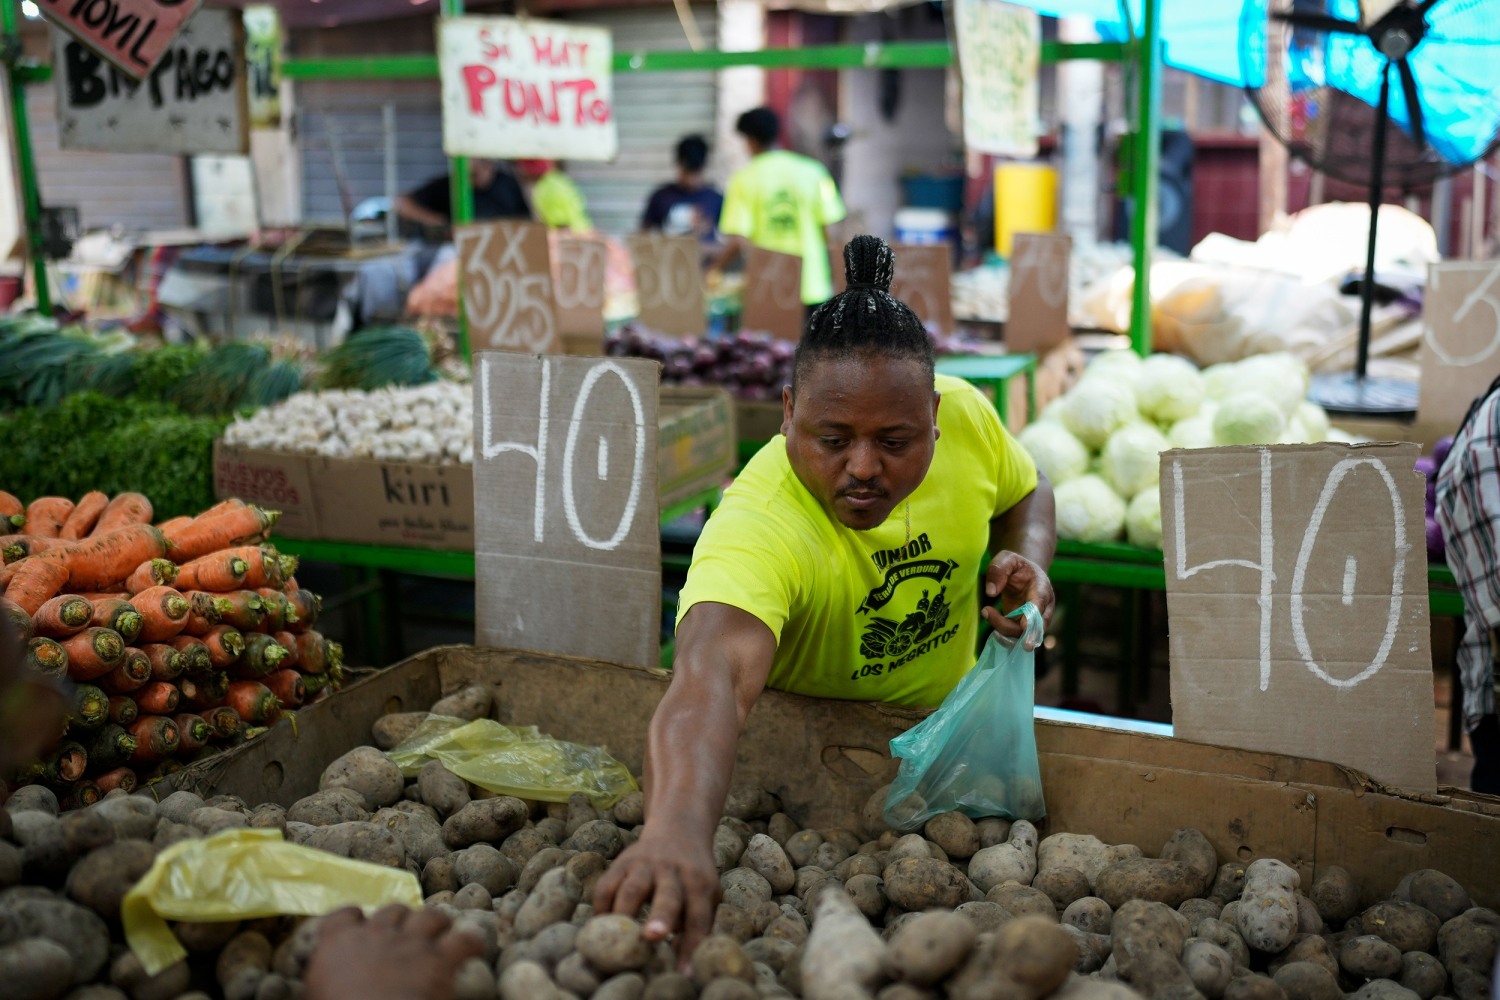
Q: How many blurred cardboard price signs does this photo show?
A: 7